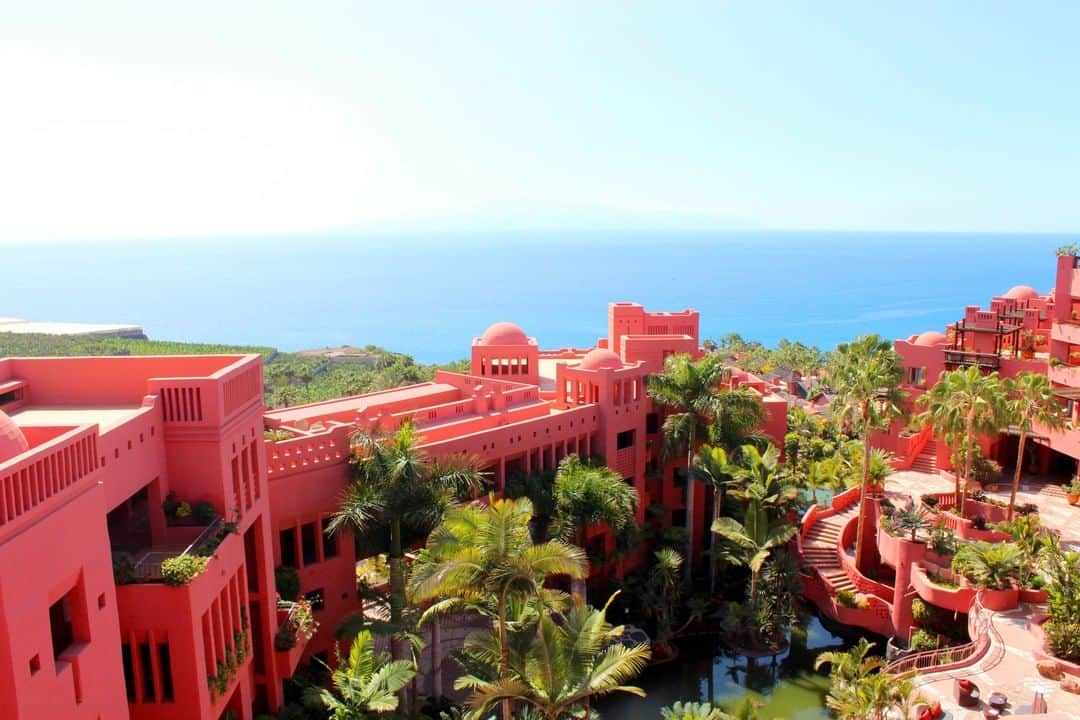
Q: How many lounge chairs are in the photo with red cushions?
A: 2